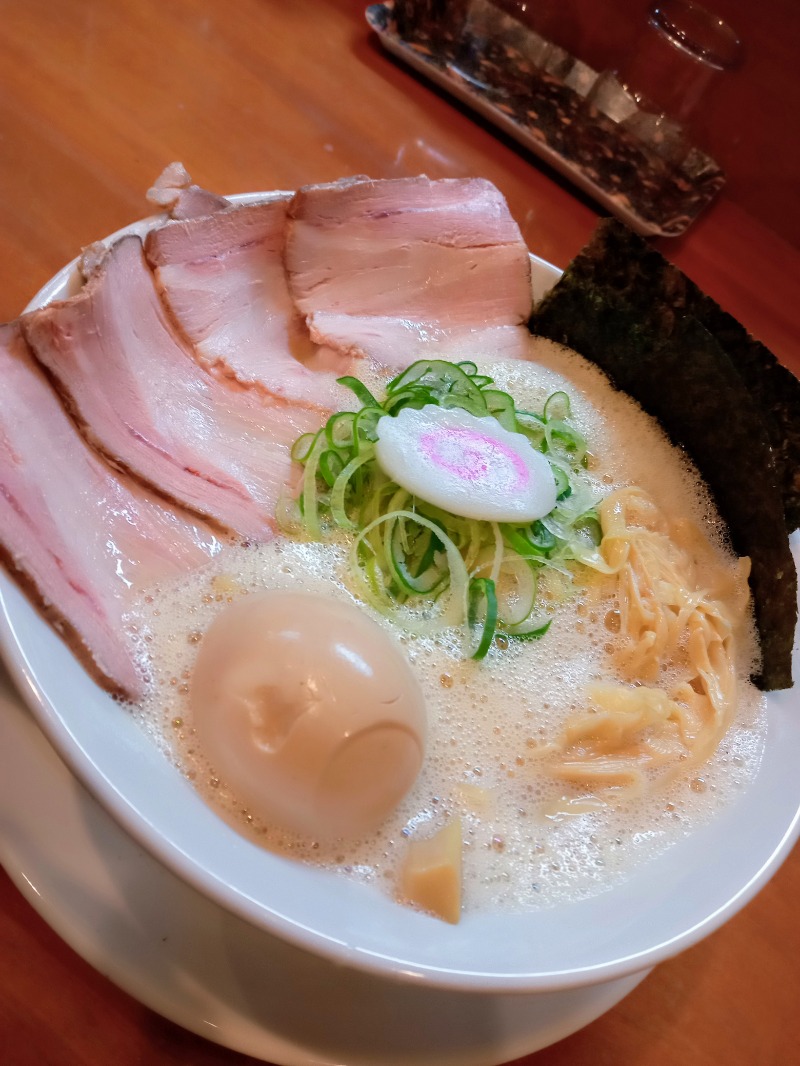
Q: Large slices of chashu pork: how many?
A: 4